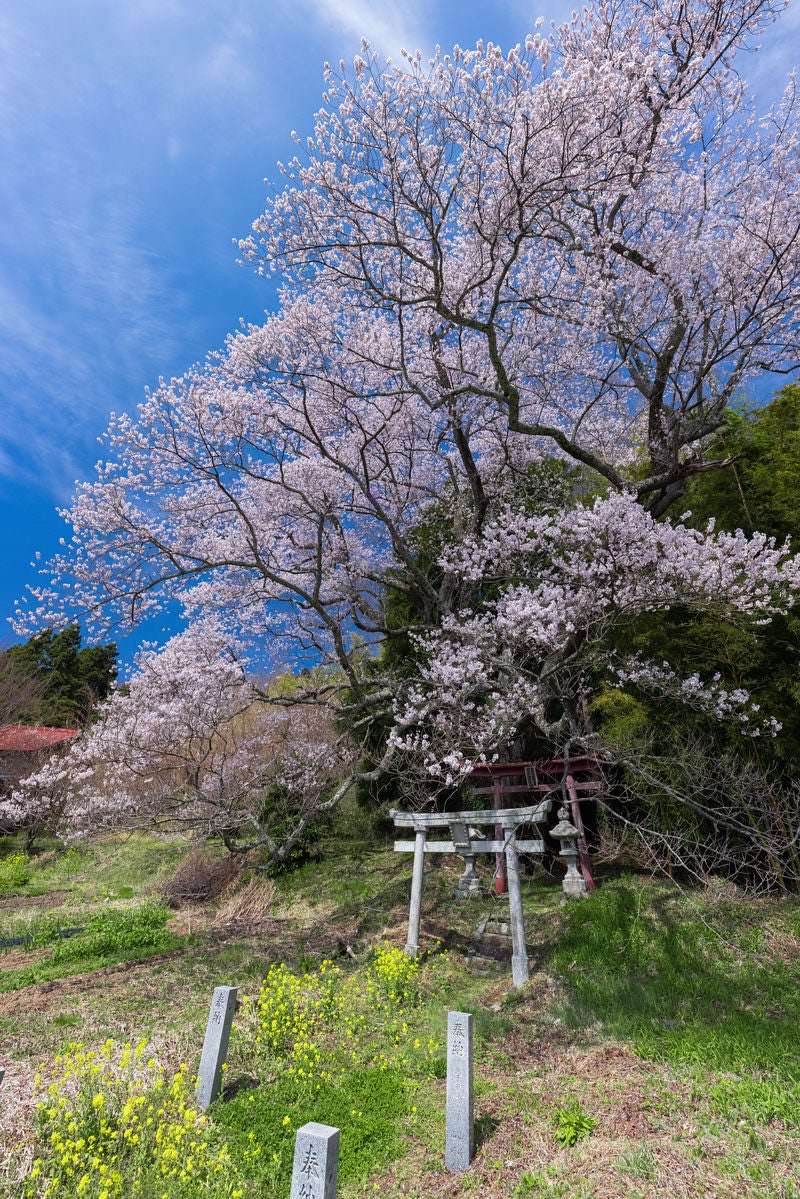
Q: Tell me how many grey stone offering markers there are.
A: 3